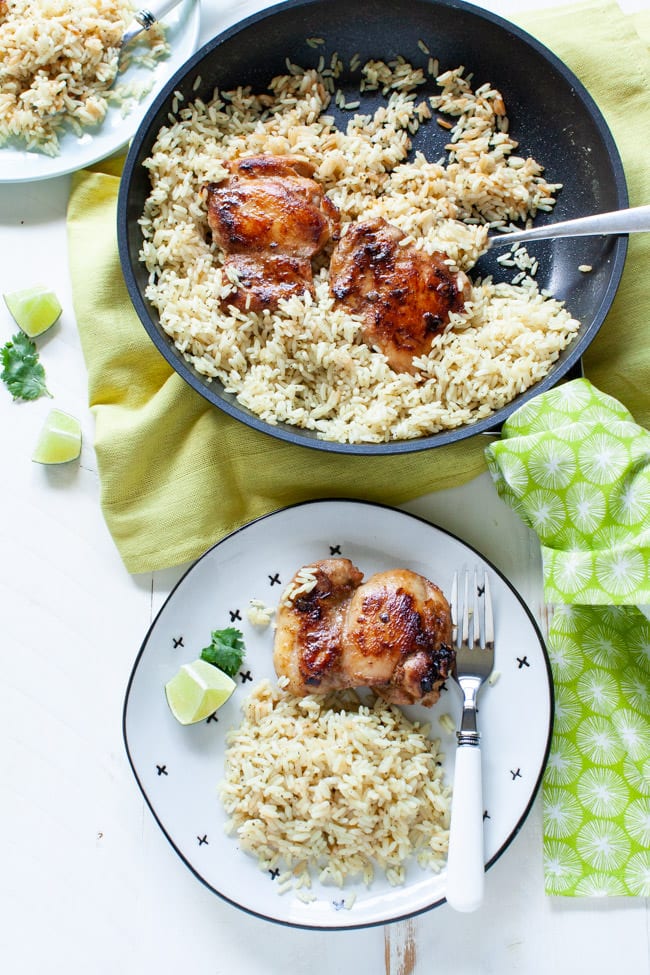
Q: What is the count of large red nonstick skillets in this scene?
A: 0